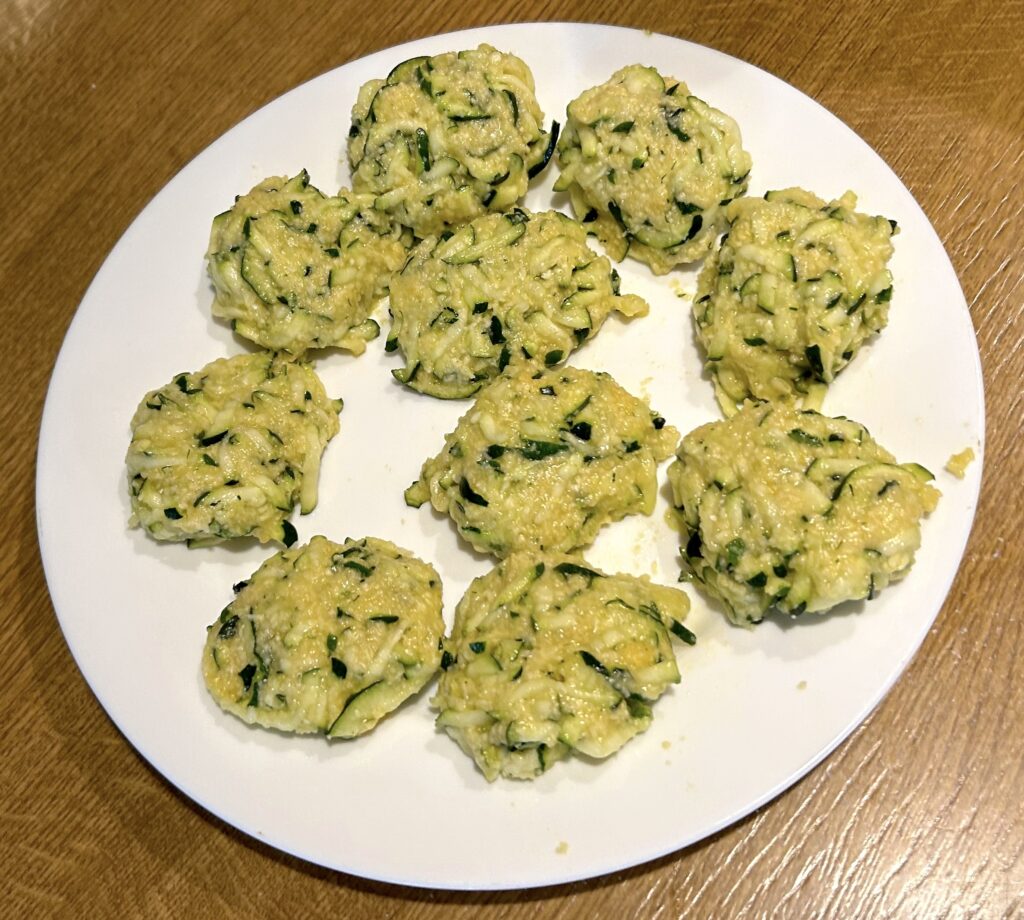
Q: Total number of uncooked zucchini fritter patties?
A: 10